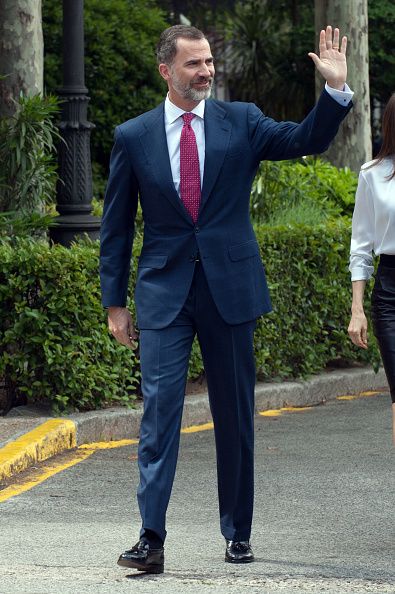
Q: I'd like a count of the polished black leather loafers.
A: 2